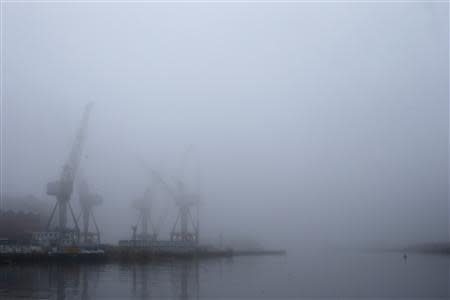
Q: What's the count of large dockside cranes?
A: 4